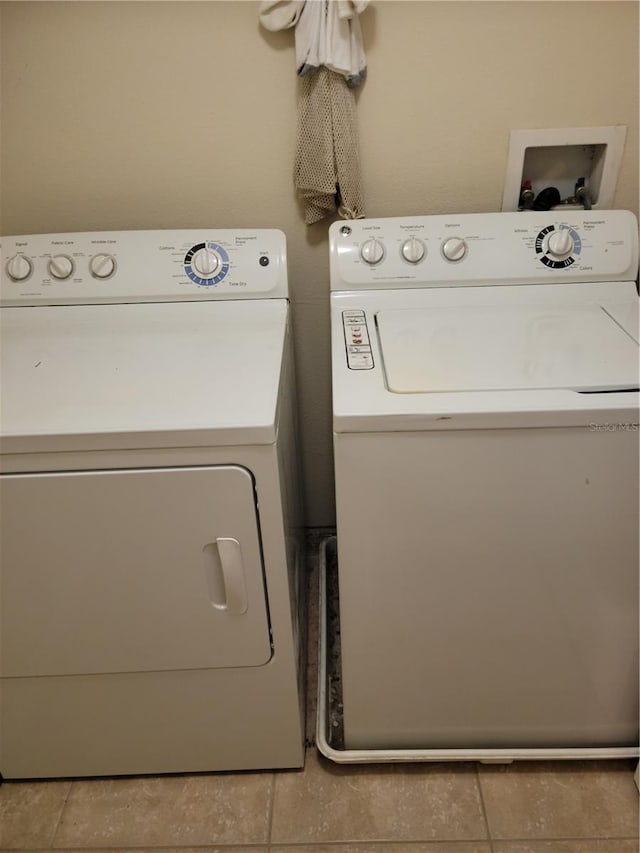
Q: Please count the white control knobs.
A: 8